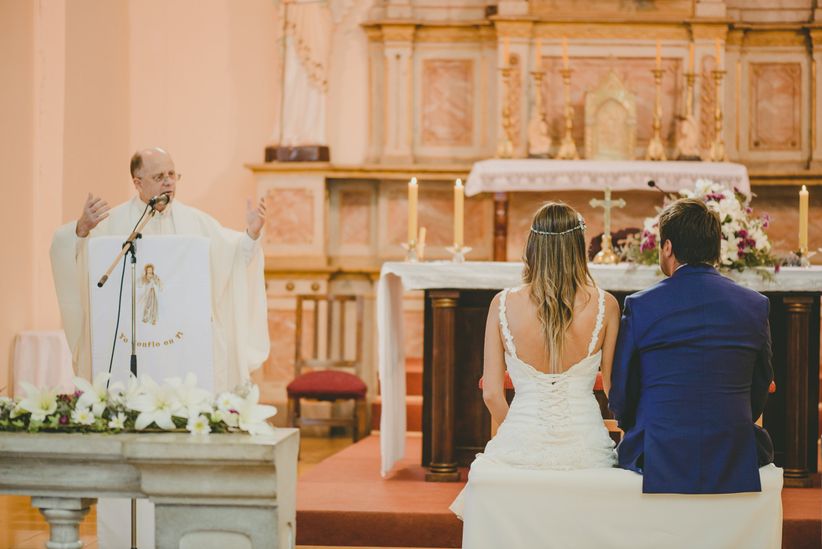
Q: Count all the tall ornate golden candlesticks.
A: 6